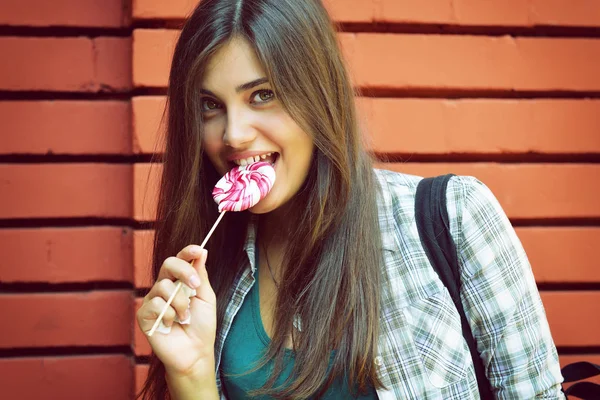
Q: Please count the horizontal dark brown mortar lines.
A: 6